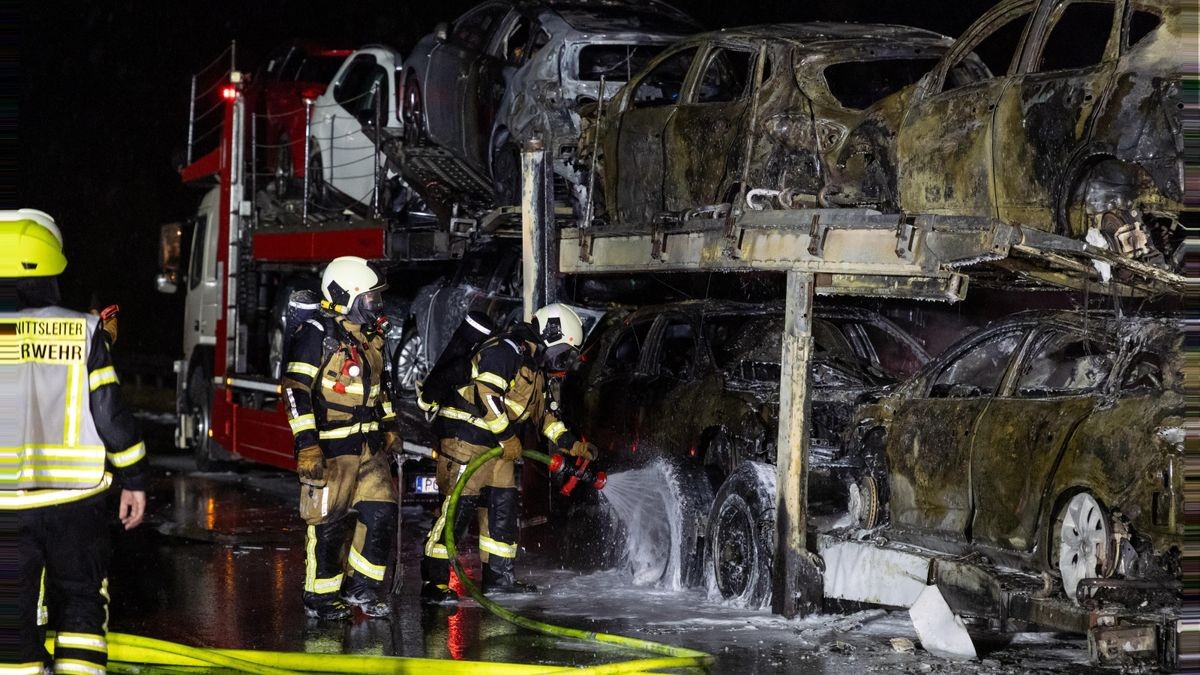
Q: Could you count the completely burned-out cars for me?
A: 4